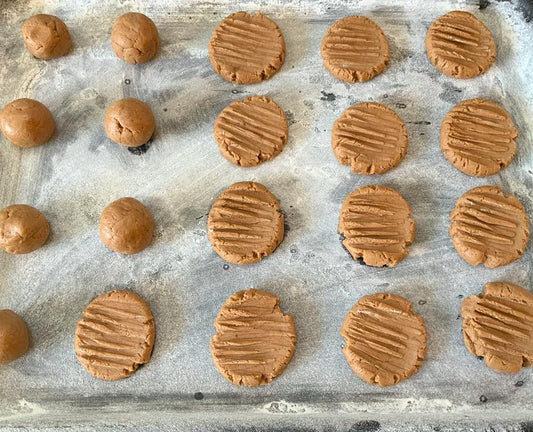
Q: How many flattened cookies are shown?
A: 13